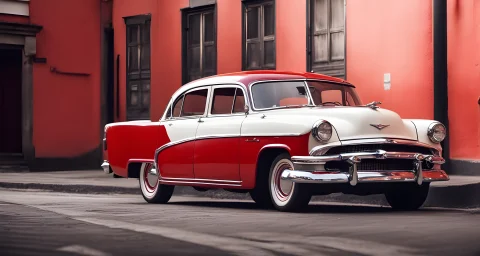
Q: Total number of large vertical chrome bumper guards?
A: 2